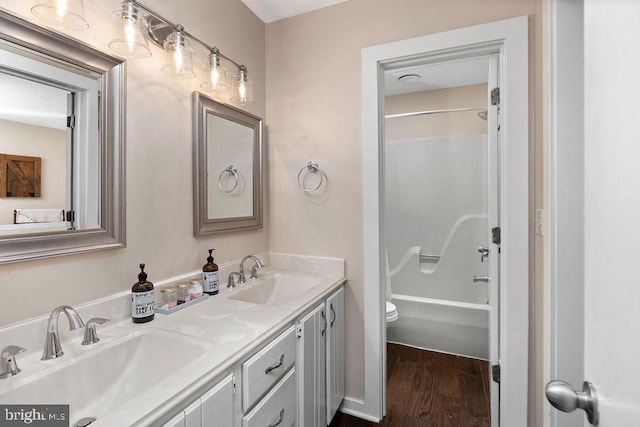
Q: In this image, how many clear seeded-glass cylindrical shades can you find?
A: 5